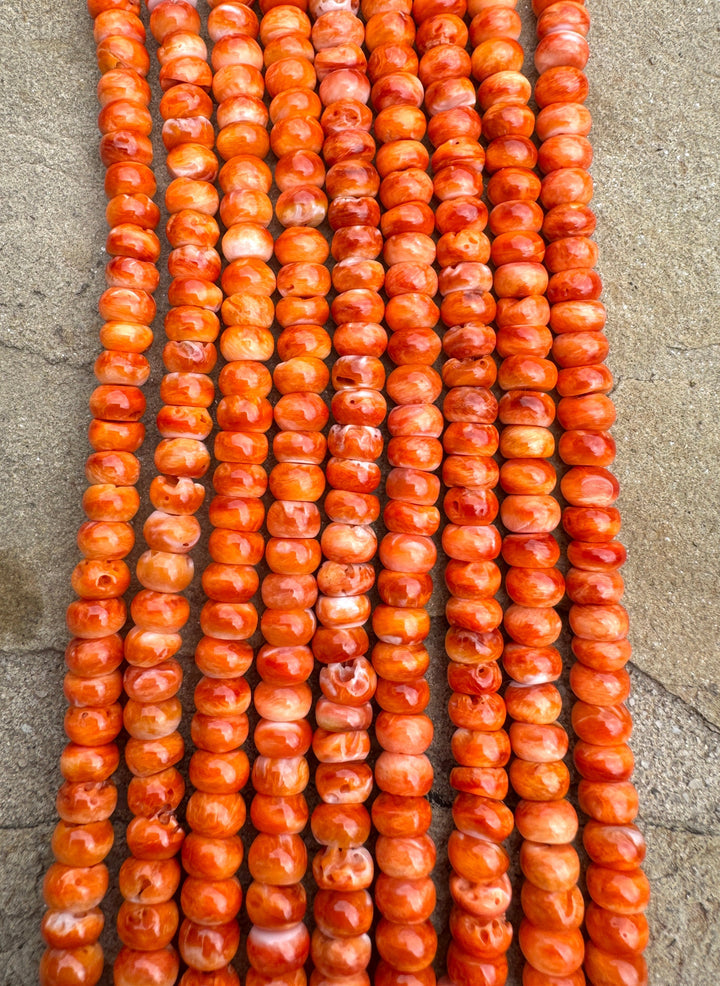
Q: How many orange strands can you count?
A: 9